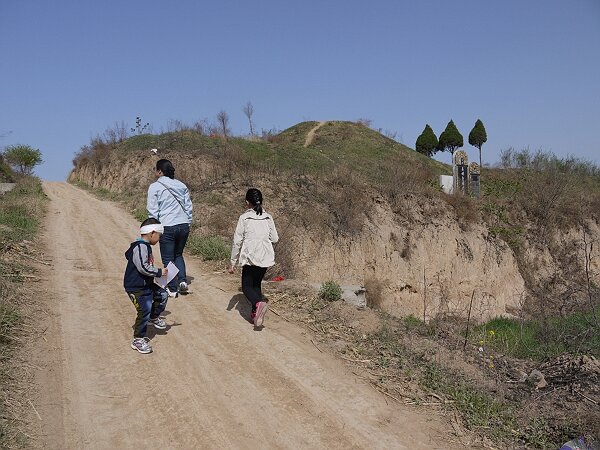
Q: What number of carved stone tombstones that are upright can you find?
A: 2